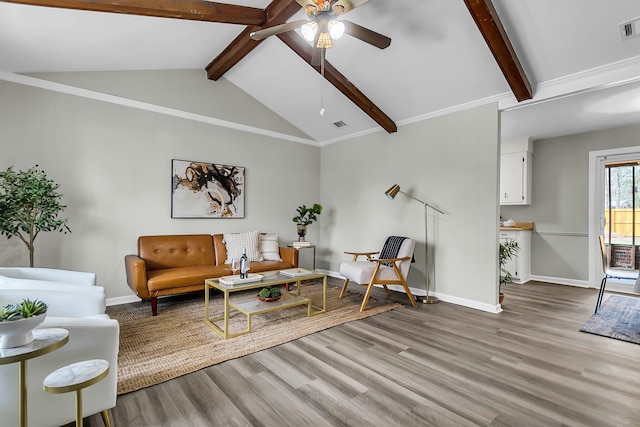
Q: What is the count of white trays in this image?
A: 1